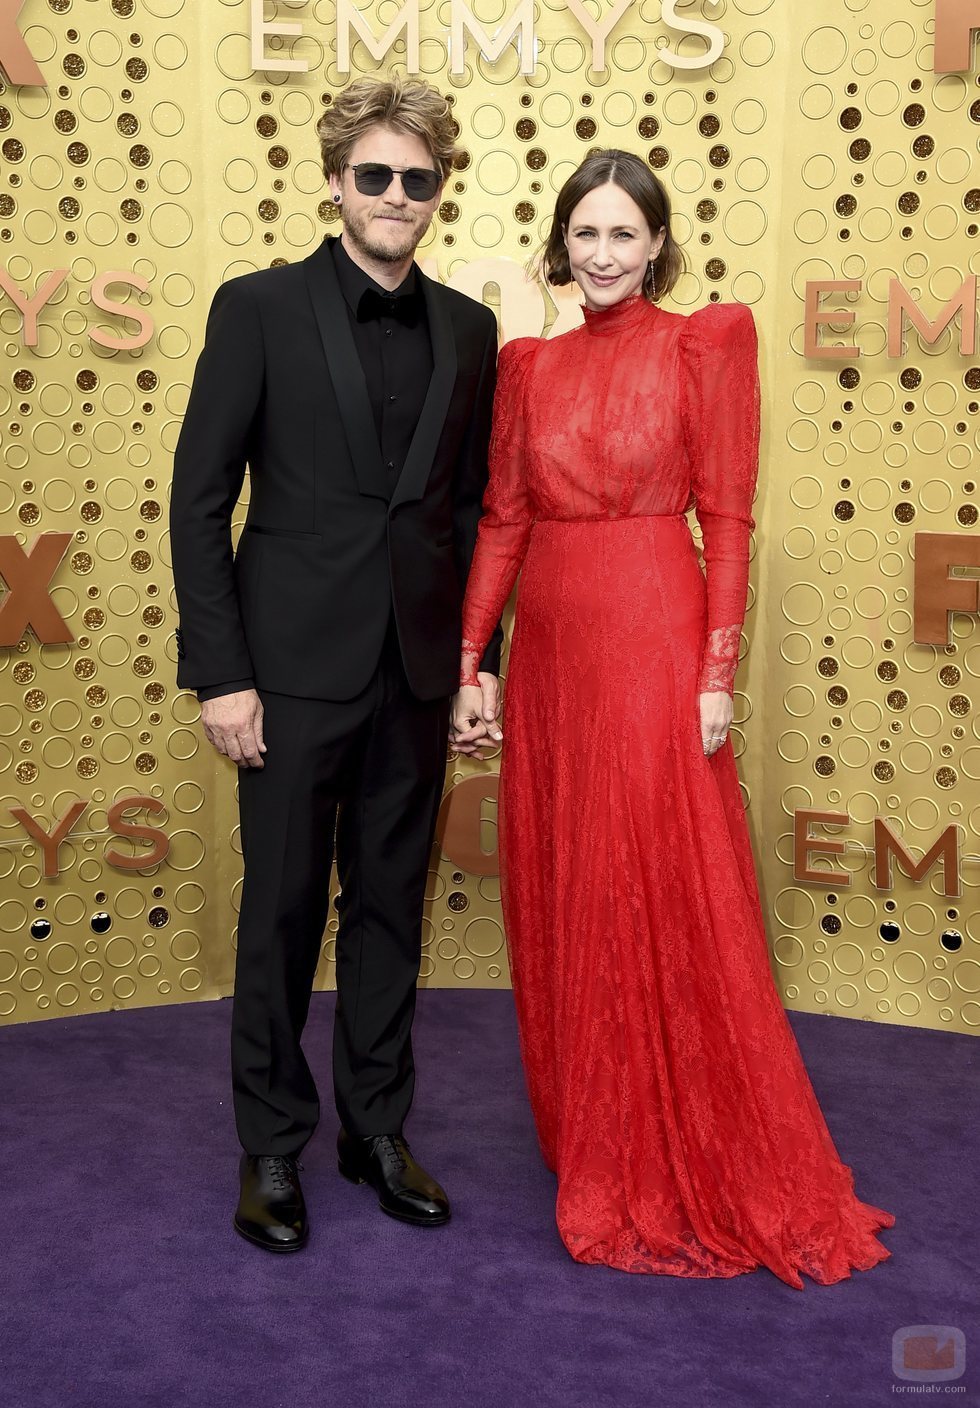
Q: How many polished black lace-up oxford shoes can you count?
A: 2